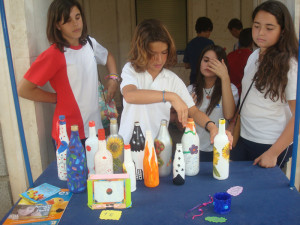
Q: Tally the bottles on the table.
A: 12